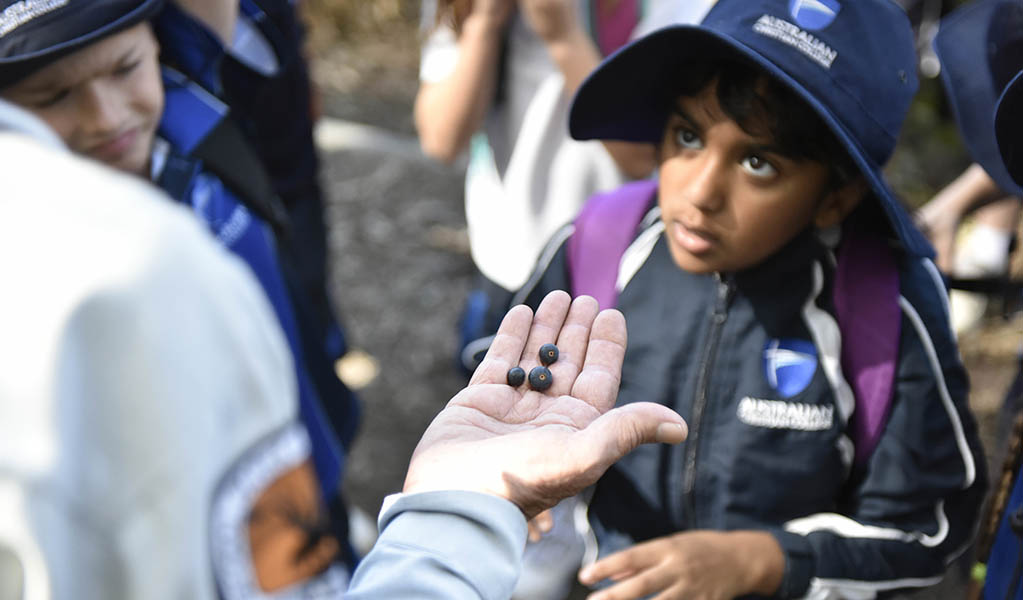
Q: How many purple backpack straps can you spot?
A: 2